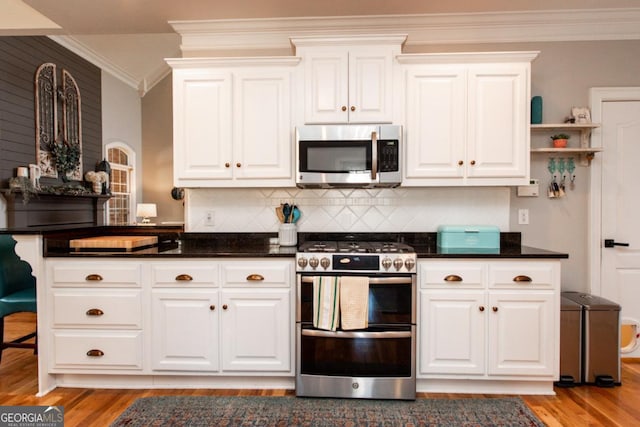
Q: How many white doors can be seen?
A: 11